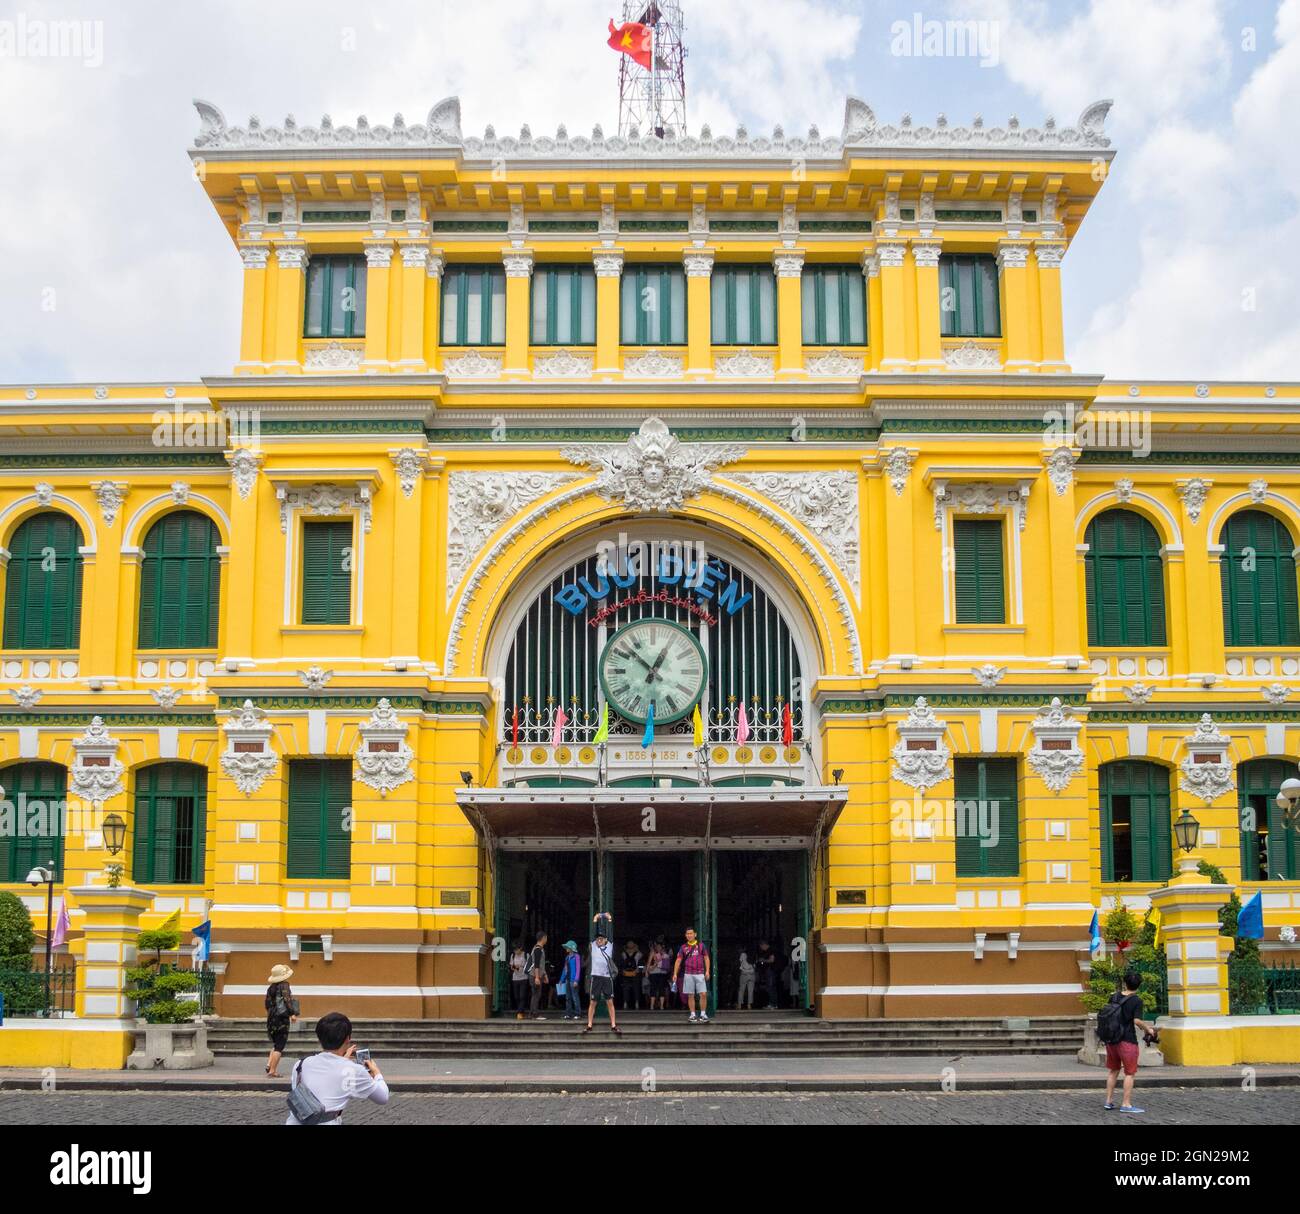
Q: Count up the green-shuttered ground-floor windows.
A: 6